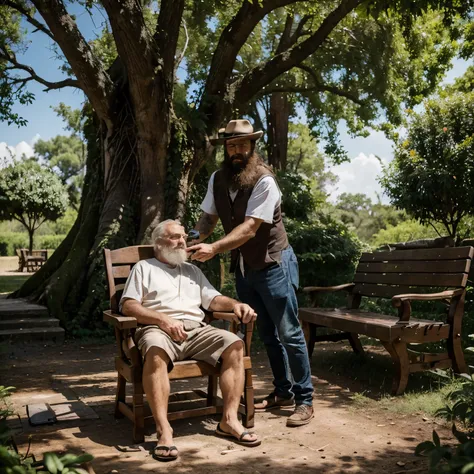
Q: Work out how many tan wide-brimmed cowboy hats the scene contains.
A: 1